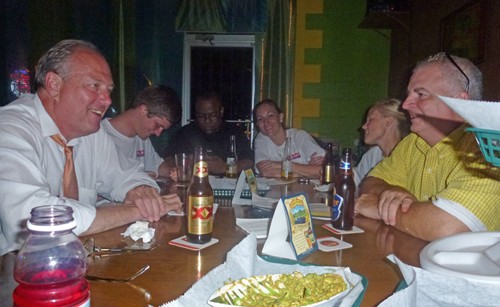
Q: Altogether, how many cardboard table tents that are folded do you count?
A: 2